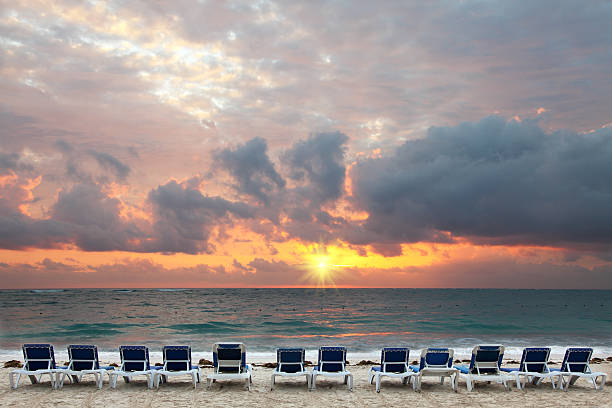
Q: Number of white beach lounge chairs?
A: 12